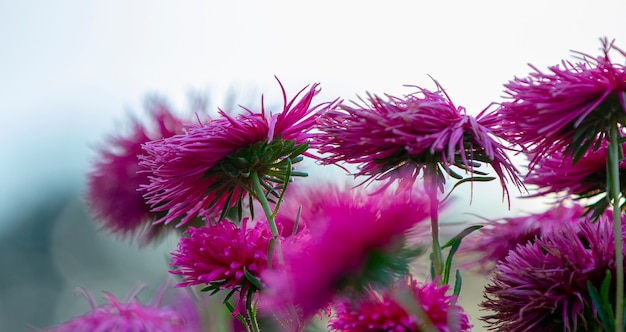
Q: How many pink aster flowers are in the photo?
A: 11